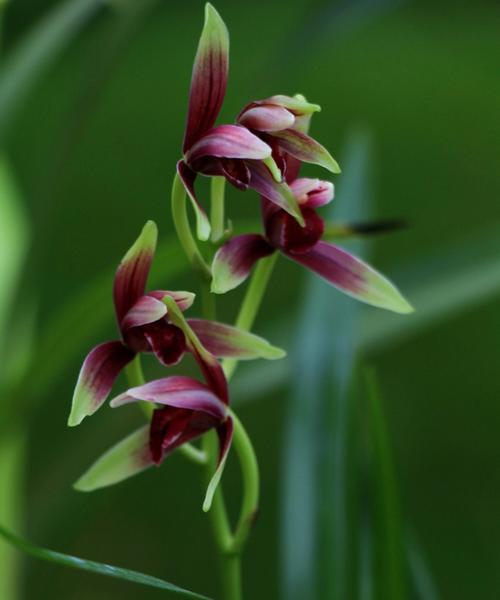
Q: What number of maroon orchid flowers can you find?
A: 5